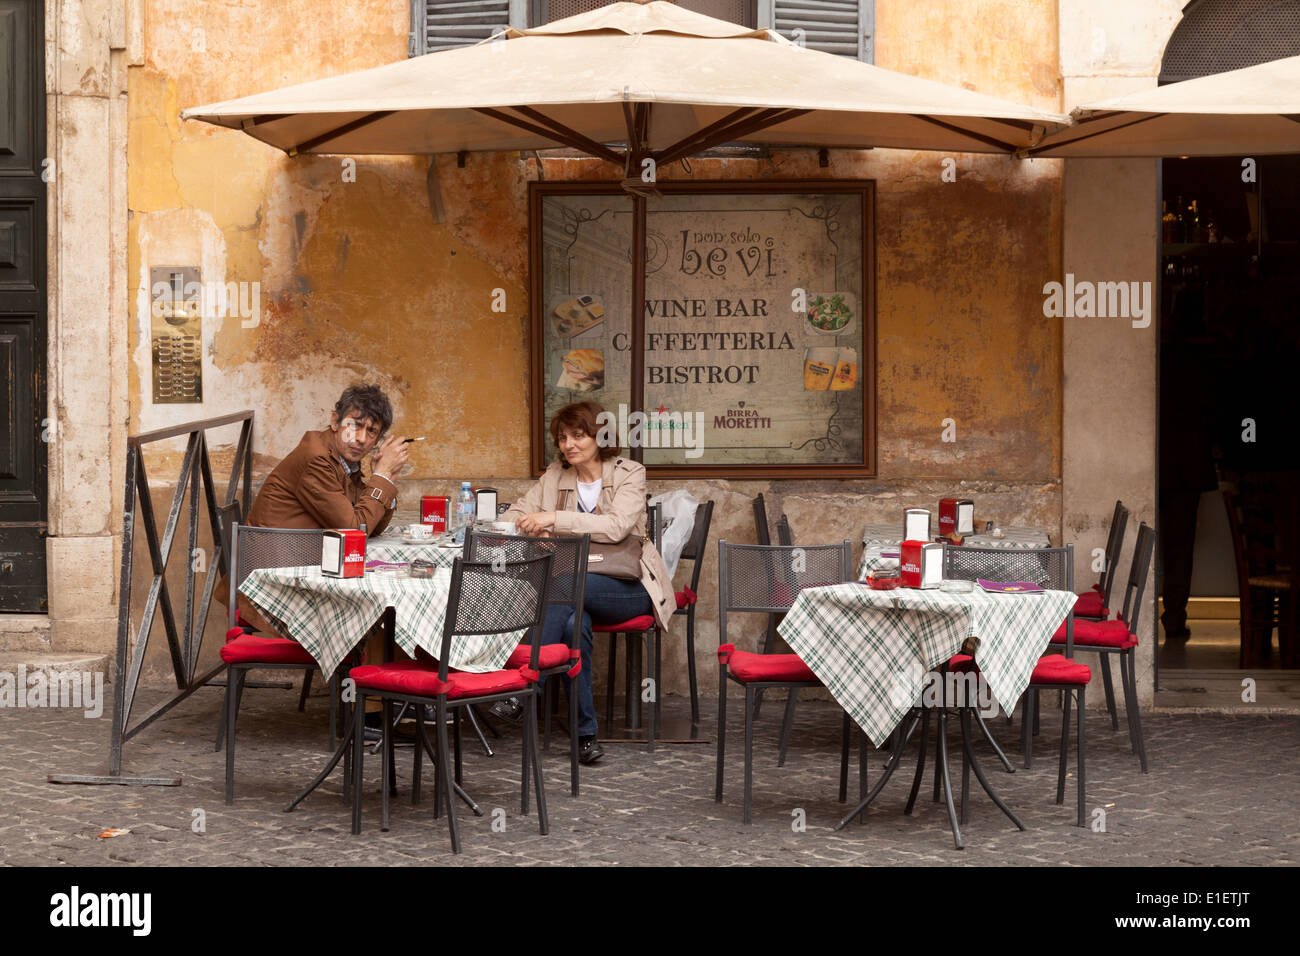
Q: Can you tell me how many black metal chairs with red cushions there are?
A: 12